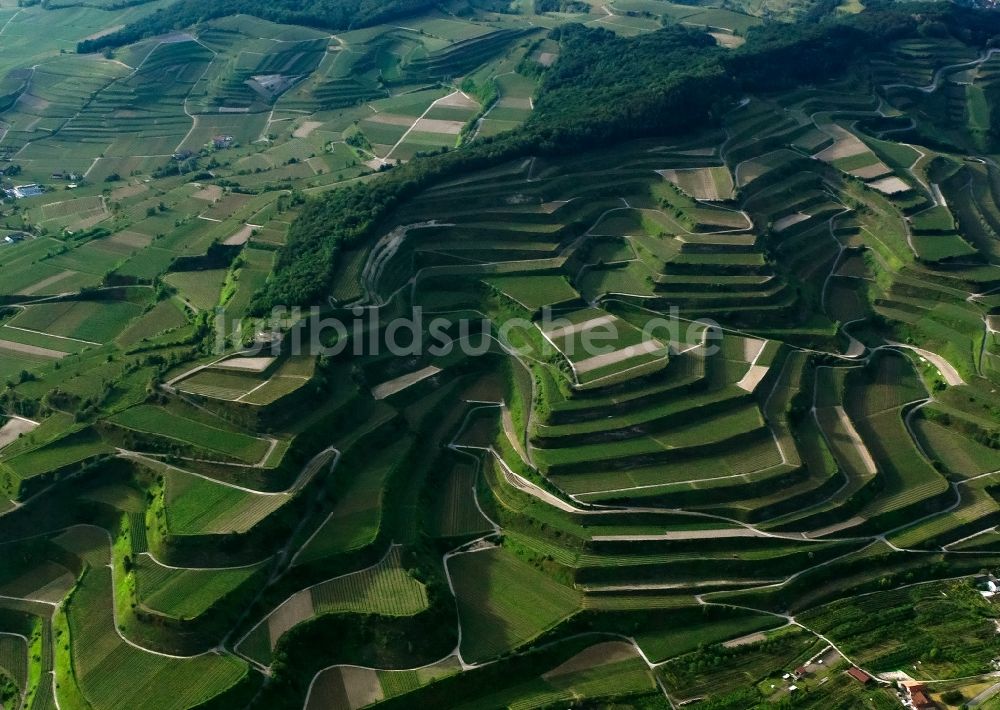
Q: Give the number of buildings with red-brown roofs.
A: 3